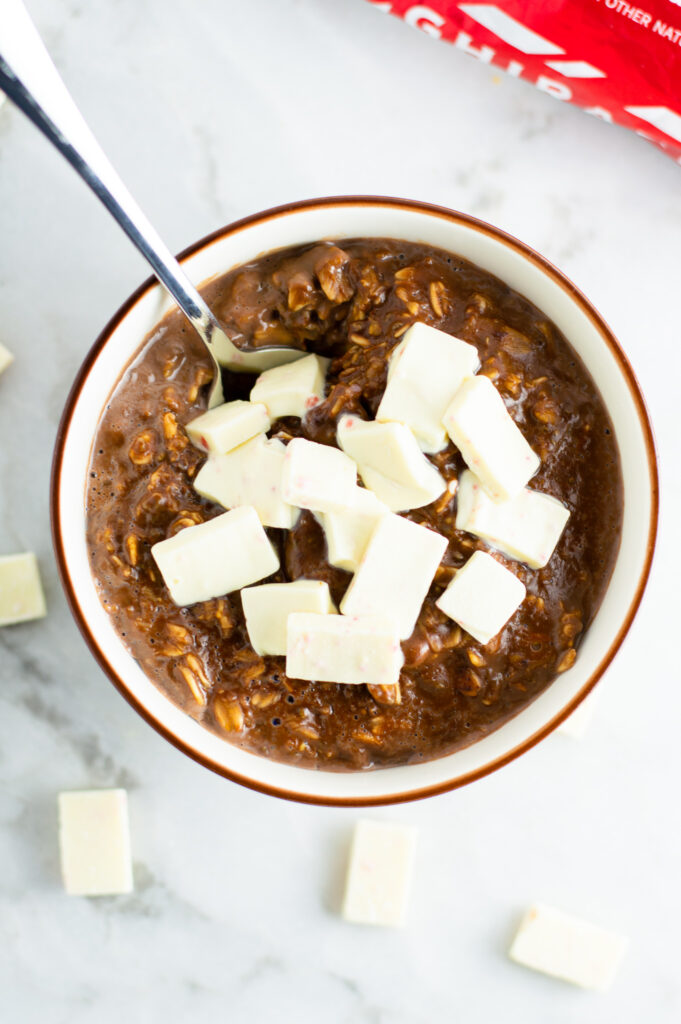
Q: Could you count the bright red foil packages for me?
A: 1